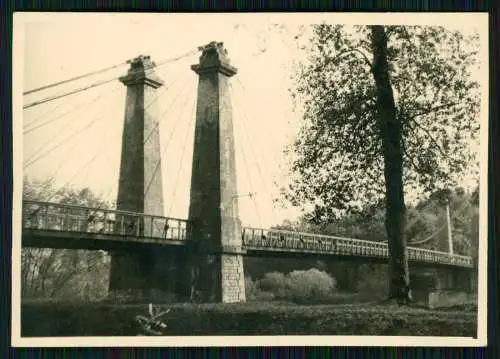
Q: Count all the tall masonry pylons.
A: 2